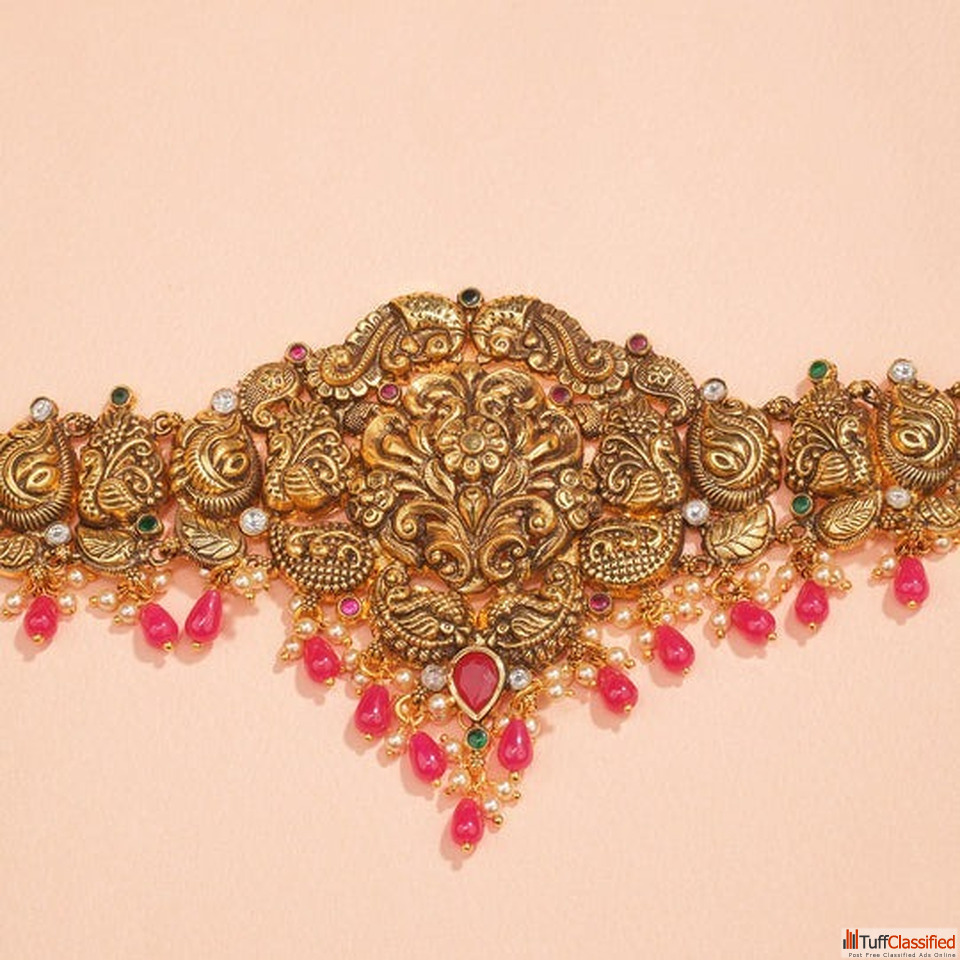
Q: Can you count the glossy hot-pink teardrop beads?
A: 13